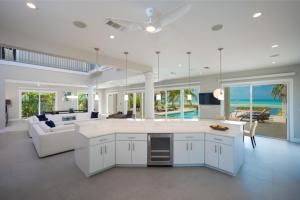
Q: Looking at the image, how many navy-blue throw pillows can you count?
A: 3